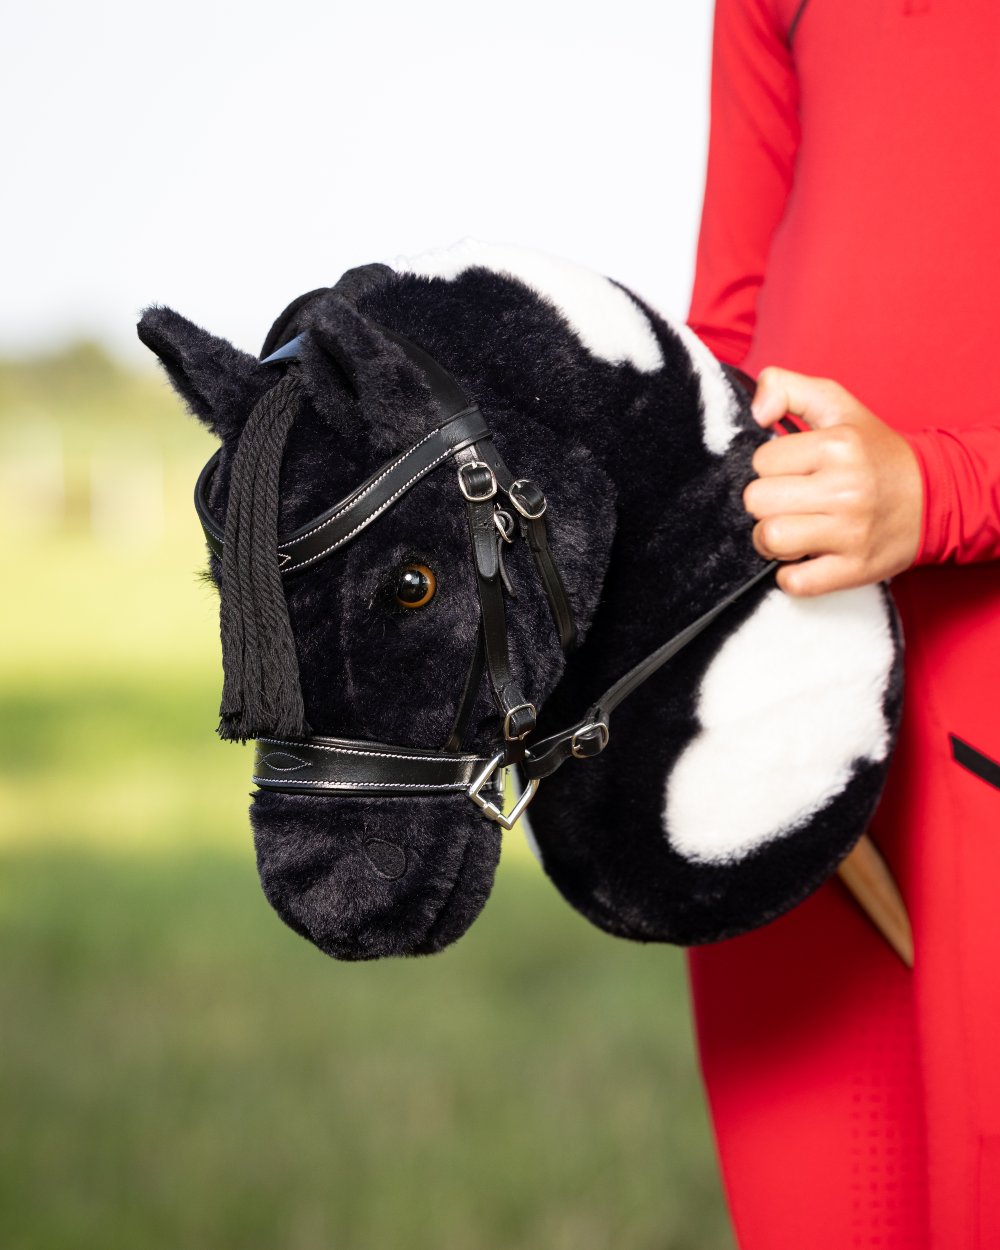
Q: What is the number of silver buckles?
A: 5